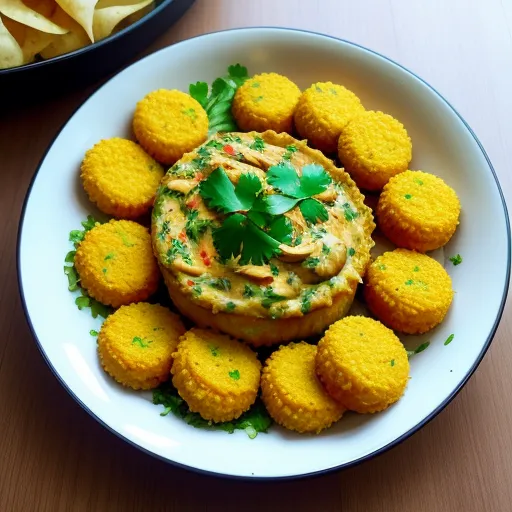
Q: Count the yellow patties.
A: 12